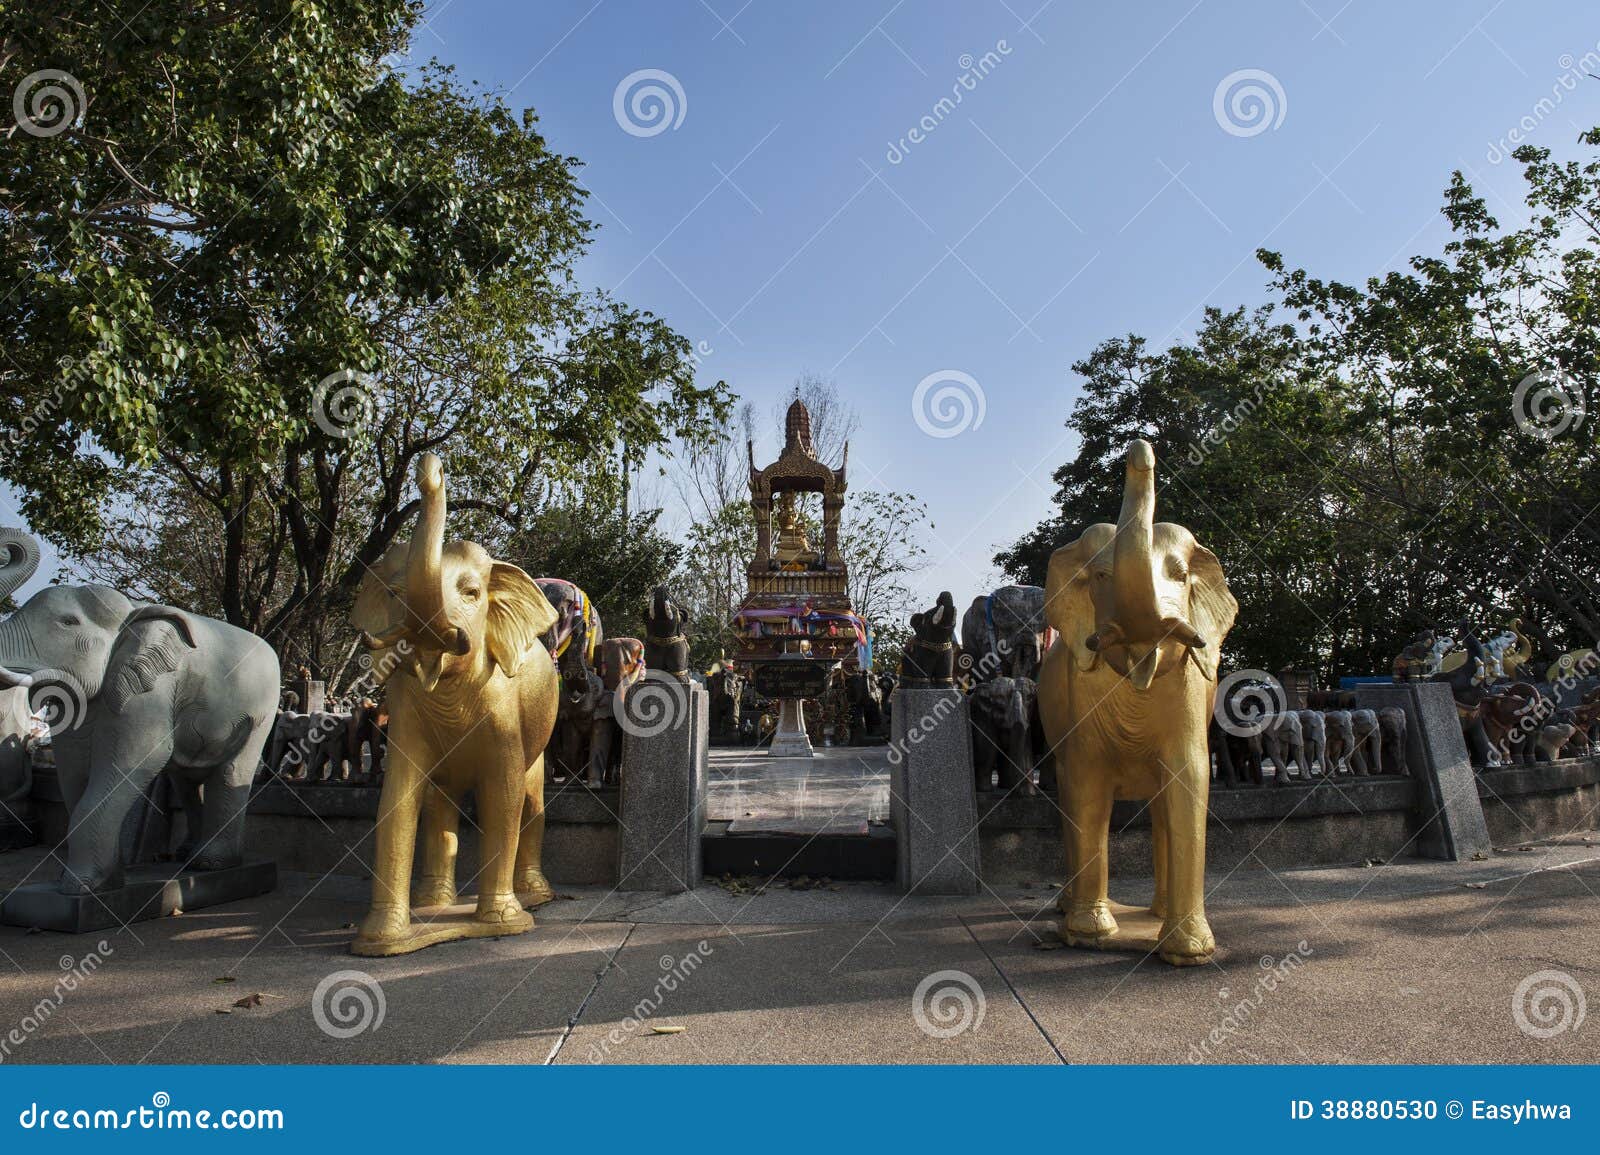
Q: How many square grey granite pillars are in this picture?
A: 3